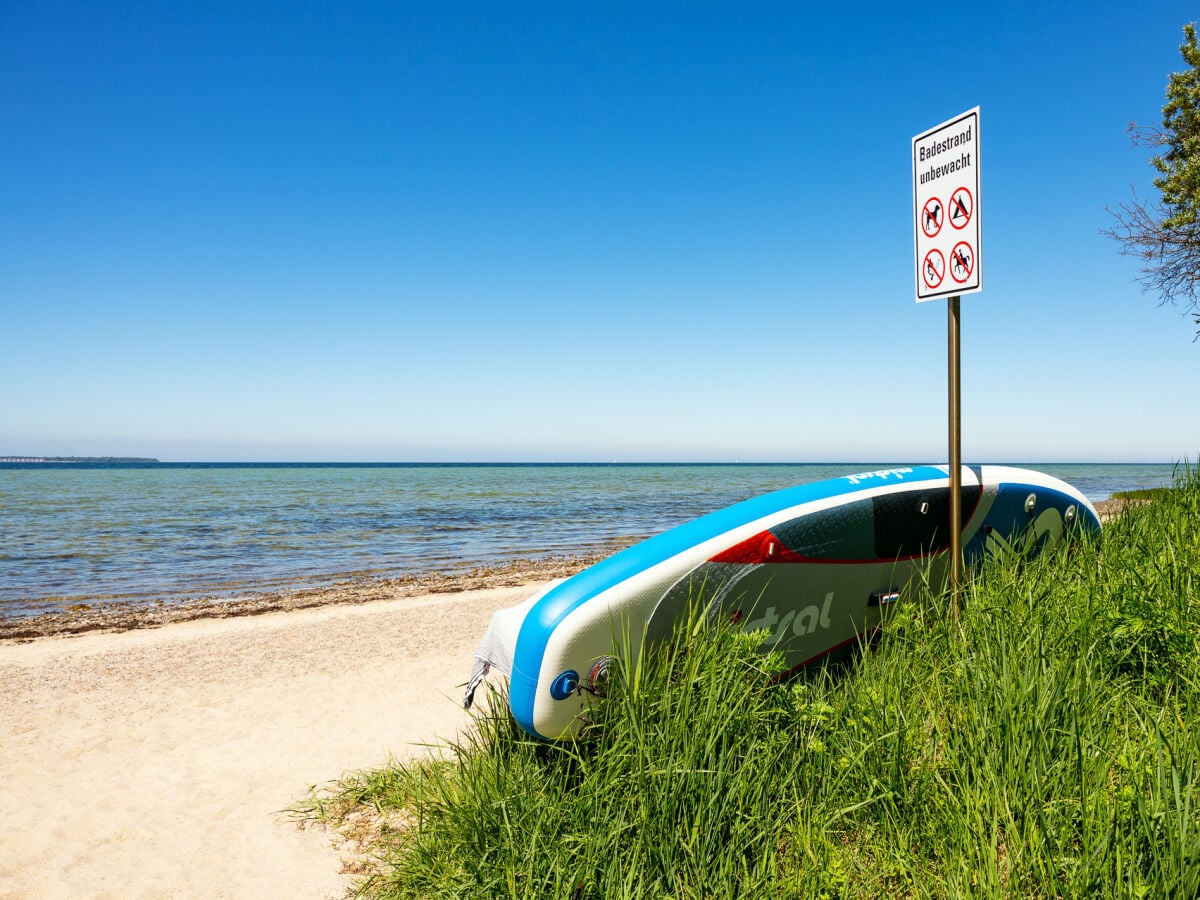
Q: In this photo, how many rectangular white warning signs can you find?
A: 1